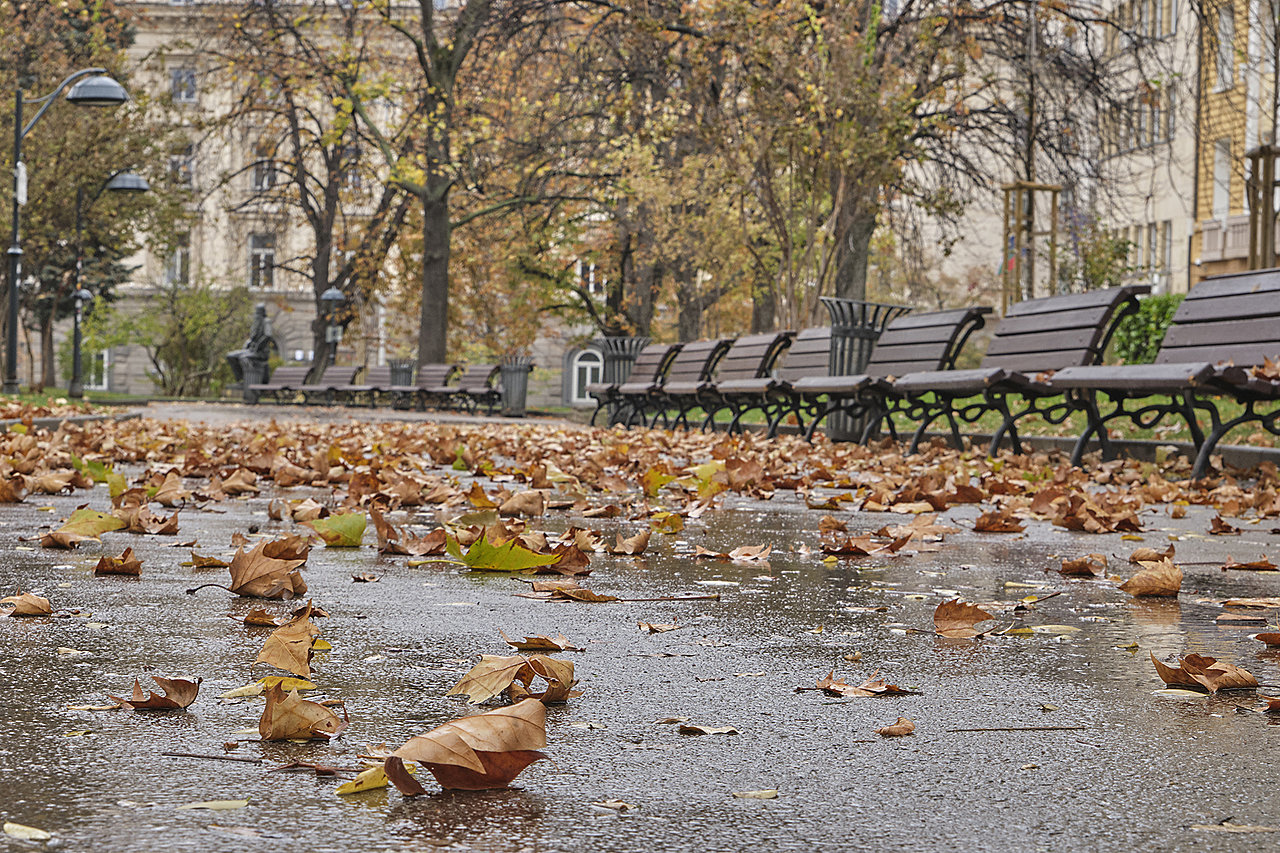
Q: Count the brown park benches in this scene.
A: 12